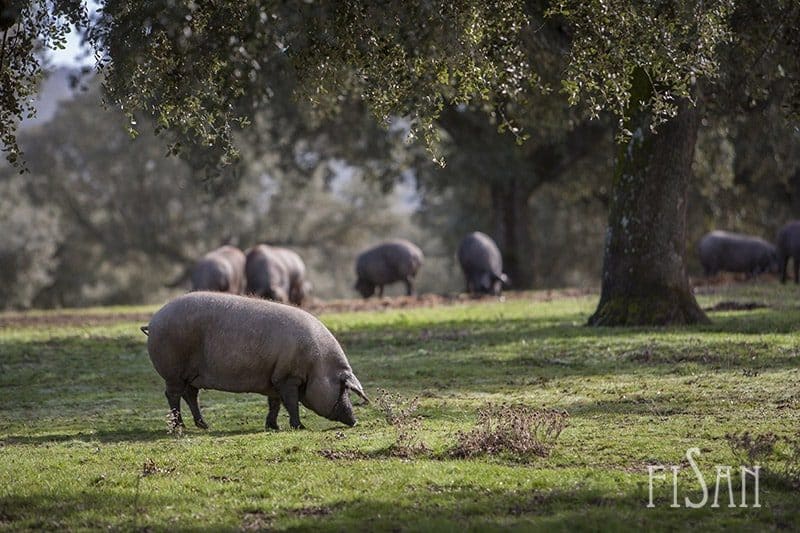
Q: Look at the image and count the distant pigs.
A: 6